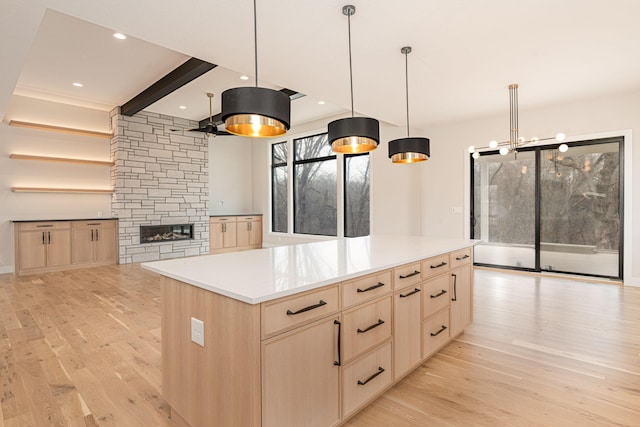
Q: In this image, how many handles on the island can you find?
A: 12